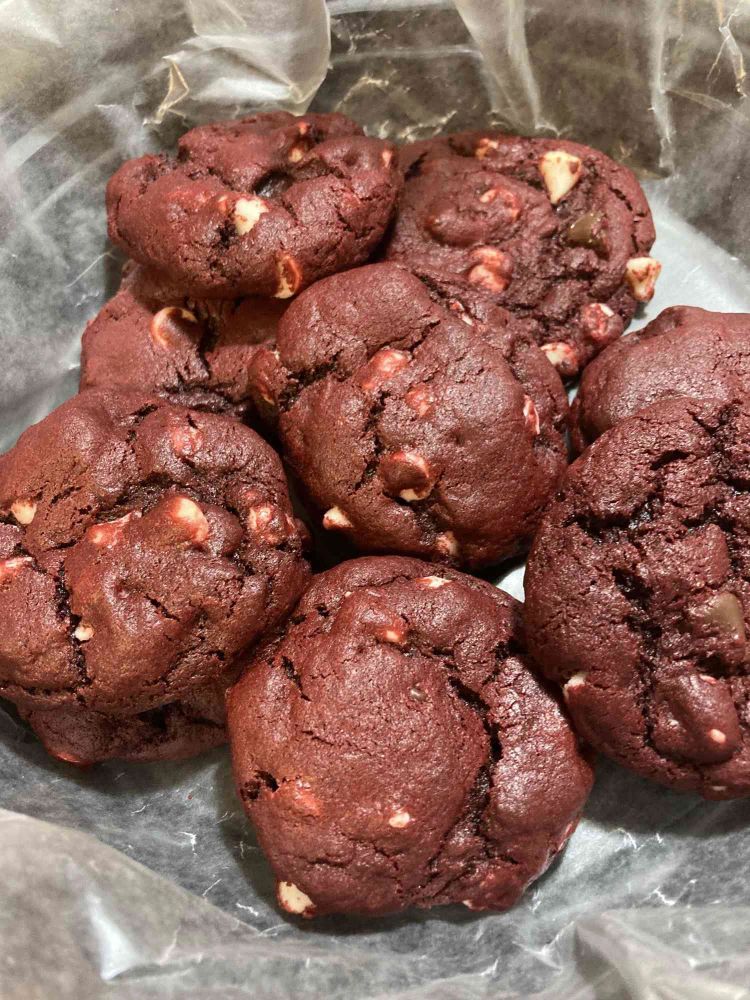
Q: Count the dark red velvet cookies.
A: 9